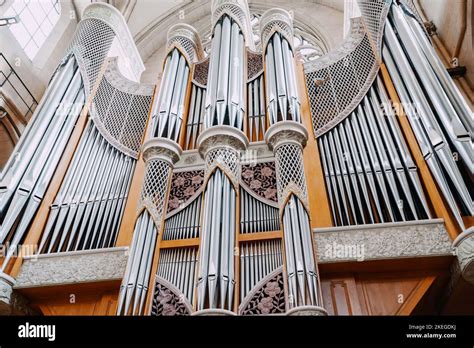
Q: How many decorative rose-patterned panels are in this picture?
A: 4